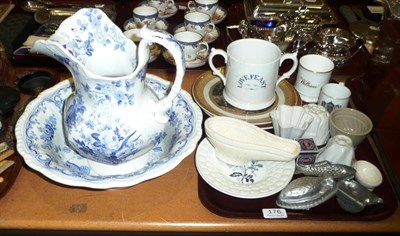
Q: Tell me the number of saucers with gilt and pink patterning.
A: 6